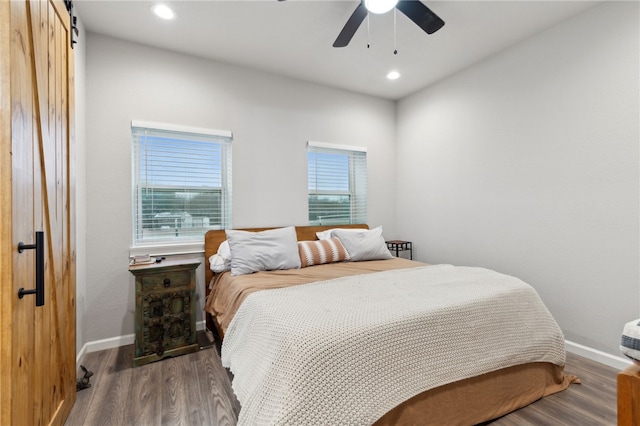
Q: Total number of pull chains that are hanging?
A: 2